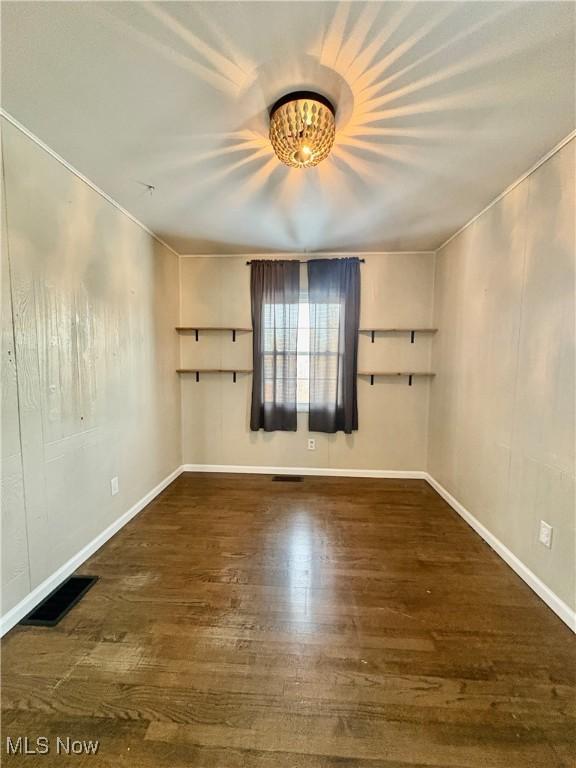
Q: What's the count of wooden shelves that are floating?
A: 4